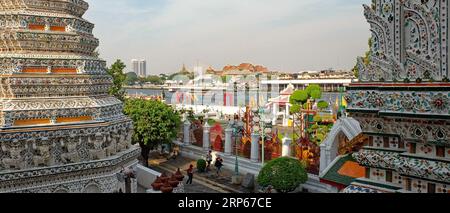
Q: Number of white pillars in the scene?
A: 5